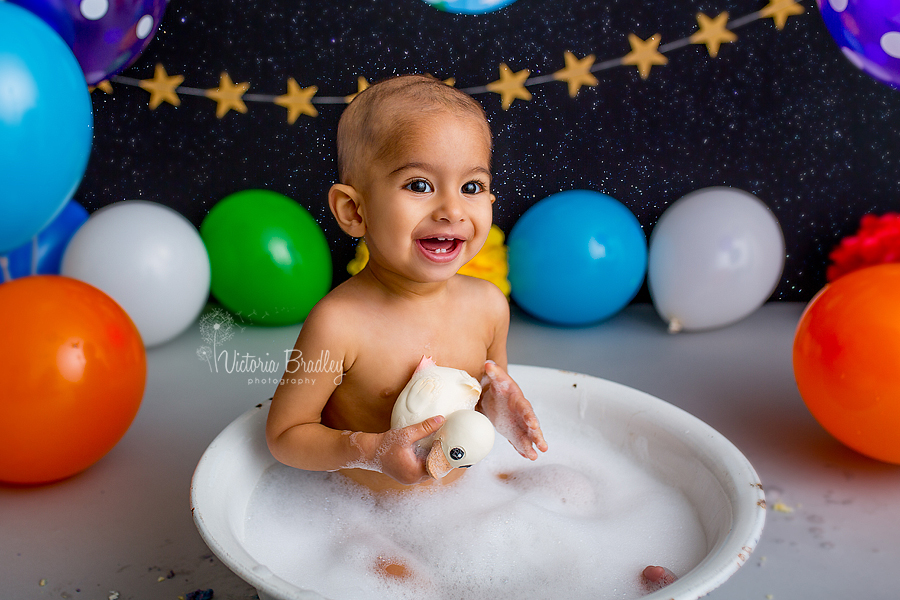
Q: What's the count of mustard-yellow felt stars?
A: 11